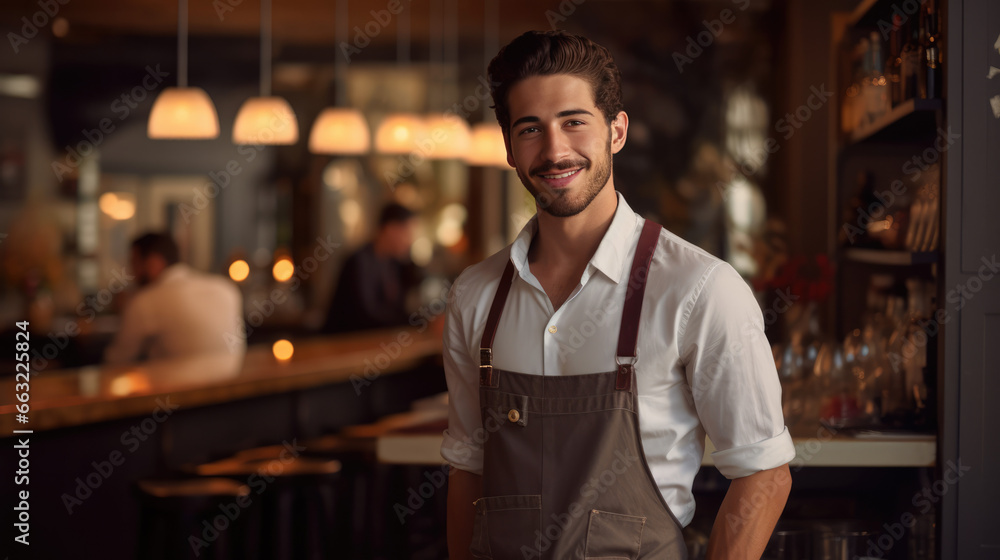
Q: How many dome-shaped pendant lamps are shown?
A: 6